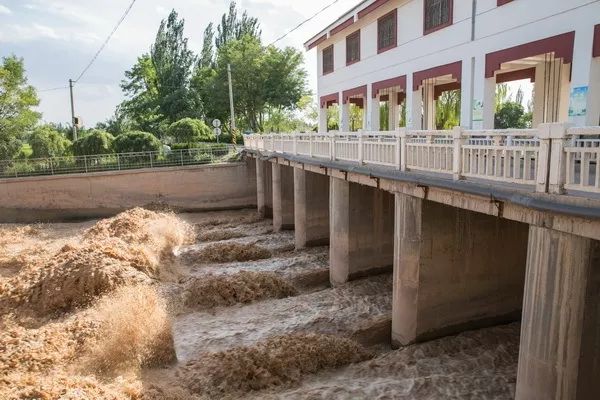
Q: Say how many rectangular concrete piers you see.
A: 6